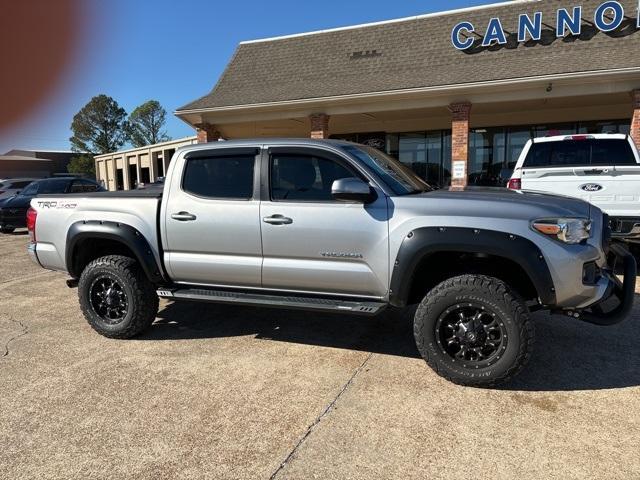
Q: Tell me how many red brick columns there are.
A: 4